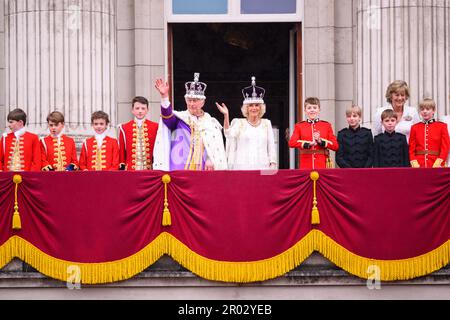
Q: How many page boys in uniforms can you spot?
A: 8